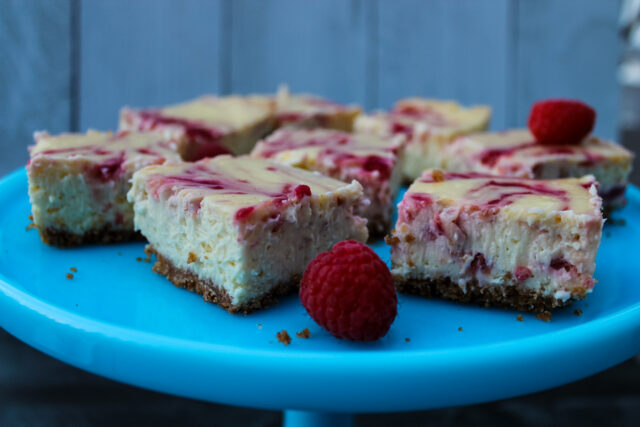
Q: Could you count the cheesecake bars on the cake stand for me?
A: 8